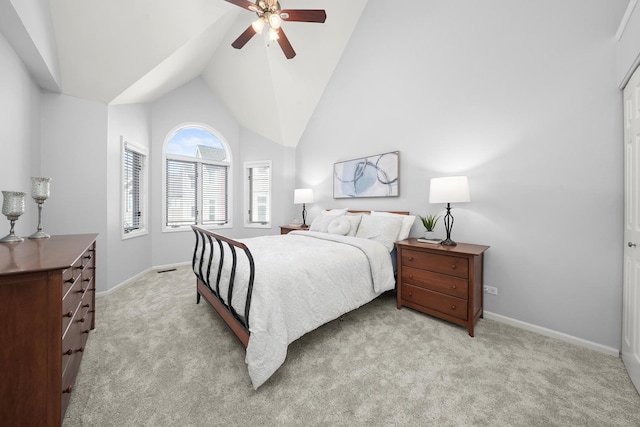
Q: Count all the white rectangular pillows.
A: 4